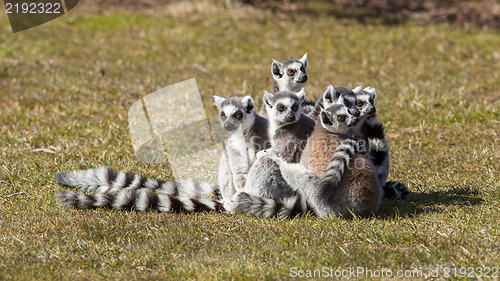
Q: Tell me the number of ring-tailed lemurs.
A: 6